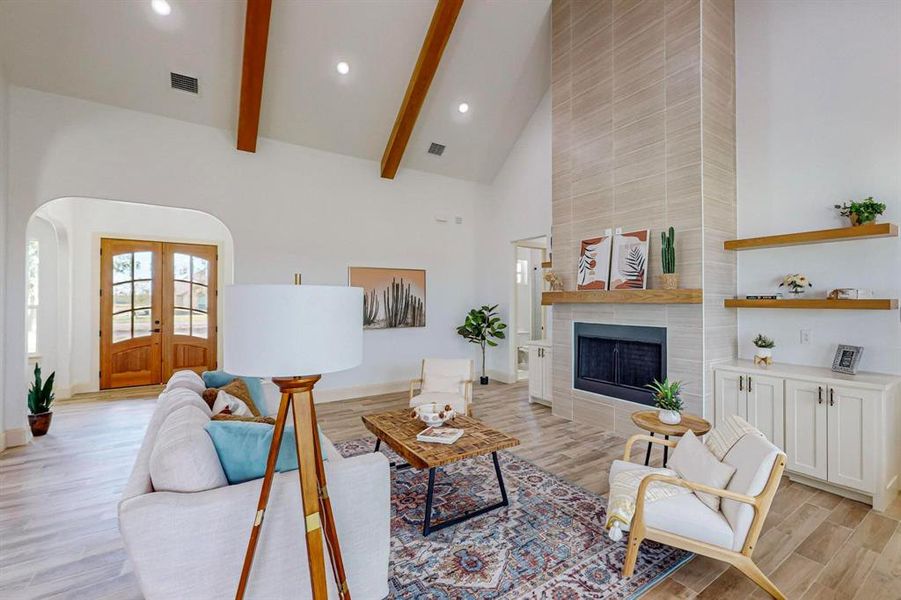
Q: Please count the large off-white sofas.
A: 1